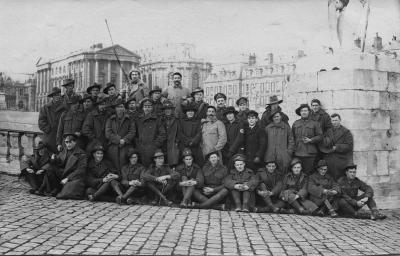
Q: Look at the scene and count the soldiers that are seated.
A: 12